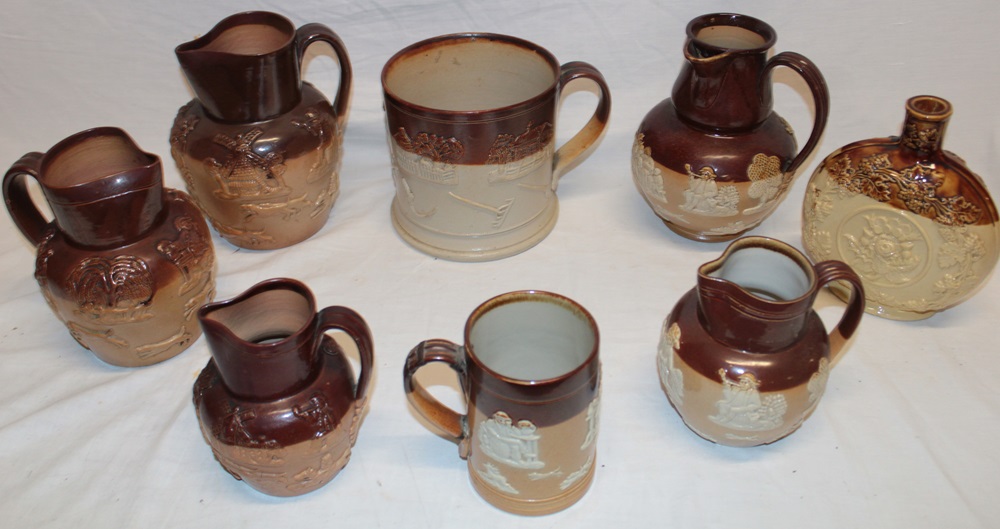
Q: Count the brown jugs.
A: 5